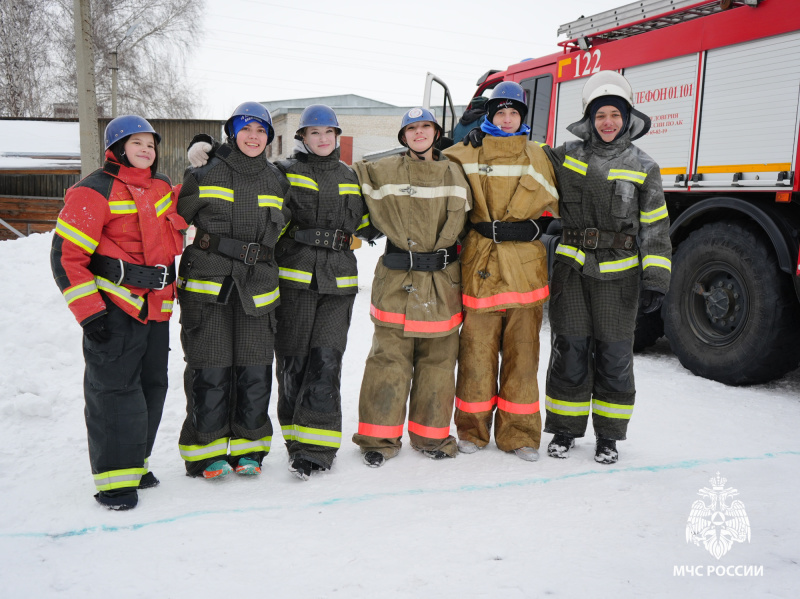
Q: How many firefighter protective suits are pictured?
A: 6